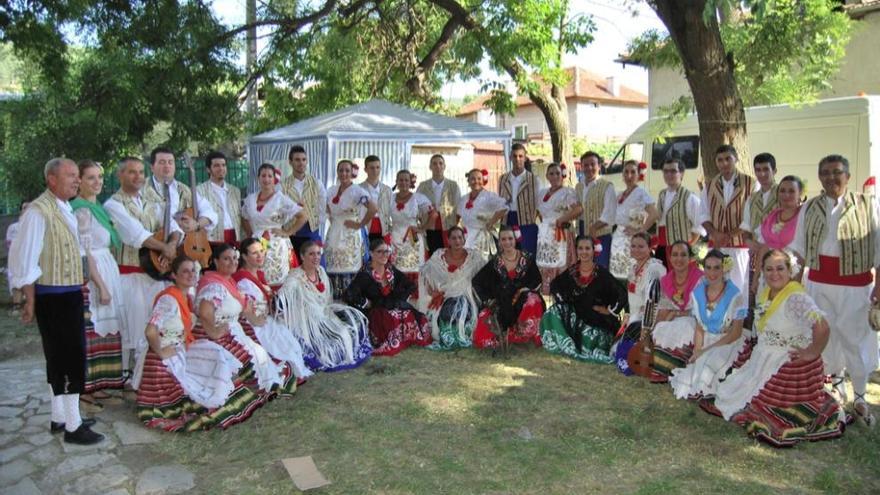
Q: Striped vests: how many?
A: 13